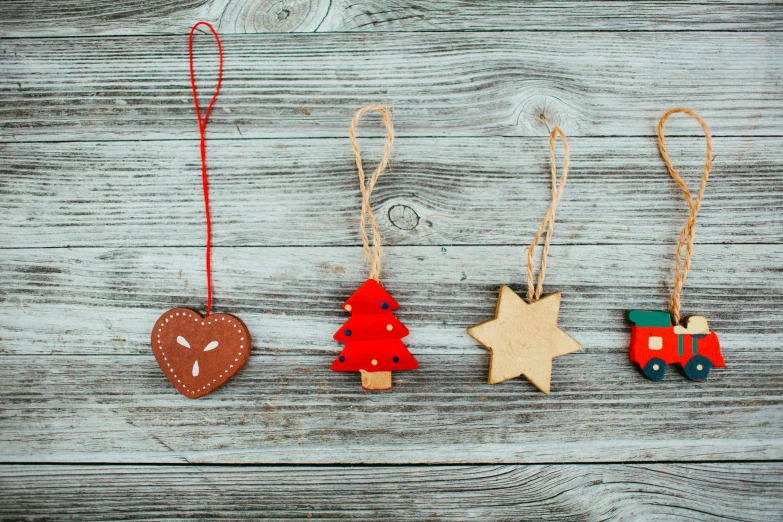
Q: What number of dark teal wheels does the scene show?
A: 2